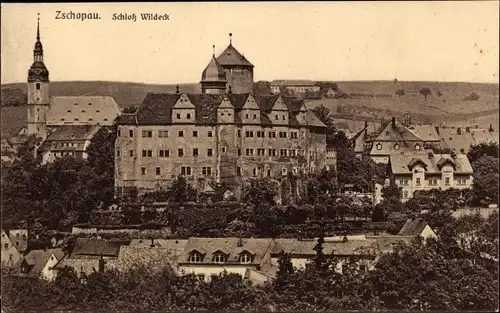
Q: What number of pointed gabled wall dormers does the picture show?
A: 5